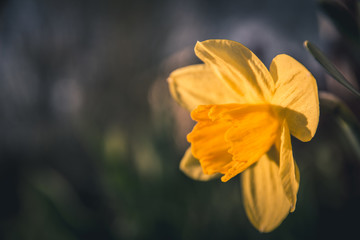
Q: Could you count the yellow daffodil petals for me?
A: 6